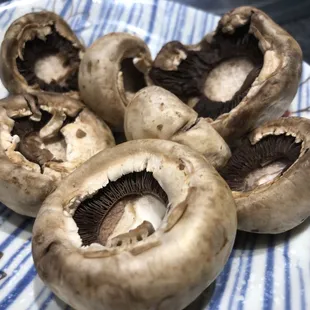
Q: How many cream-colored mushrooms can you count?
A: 7